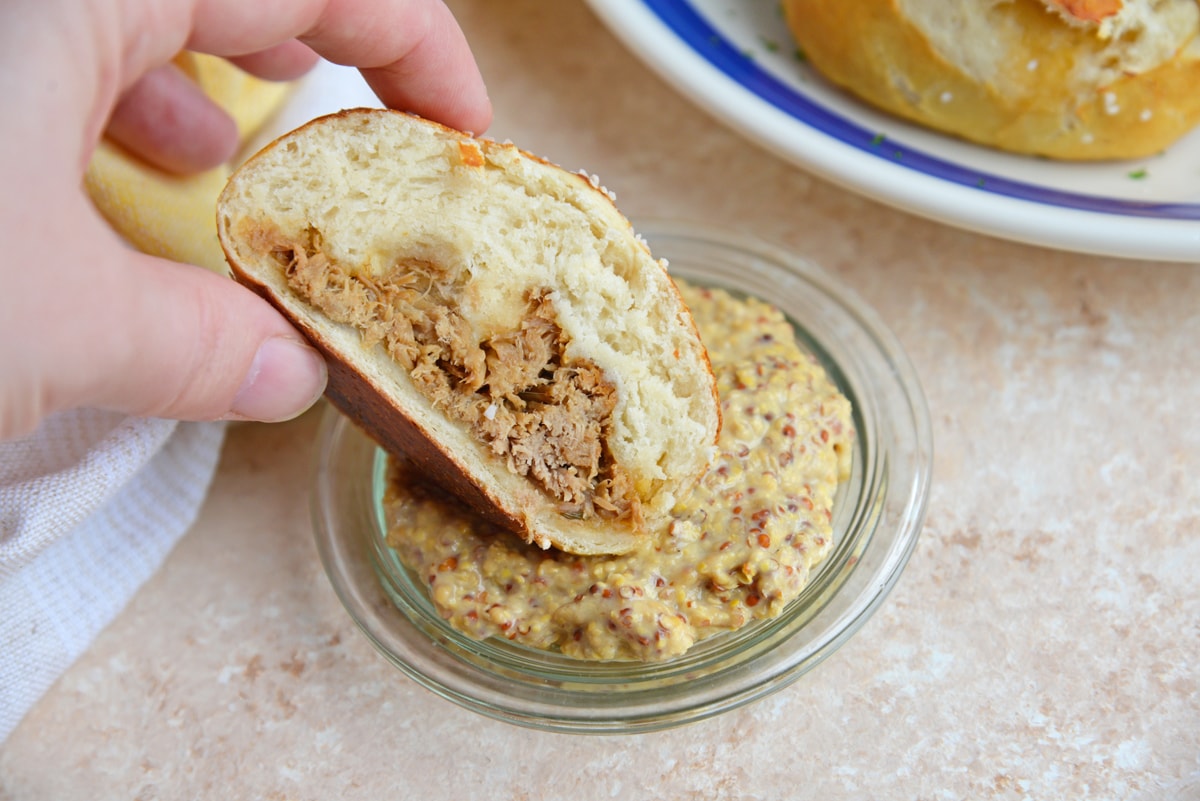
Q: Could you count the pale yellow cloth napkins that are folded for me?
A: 1